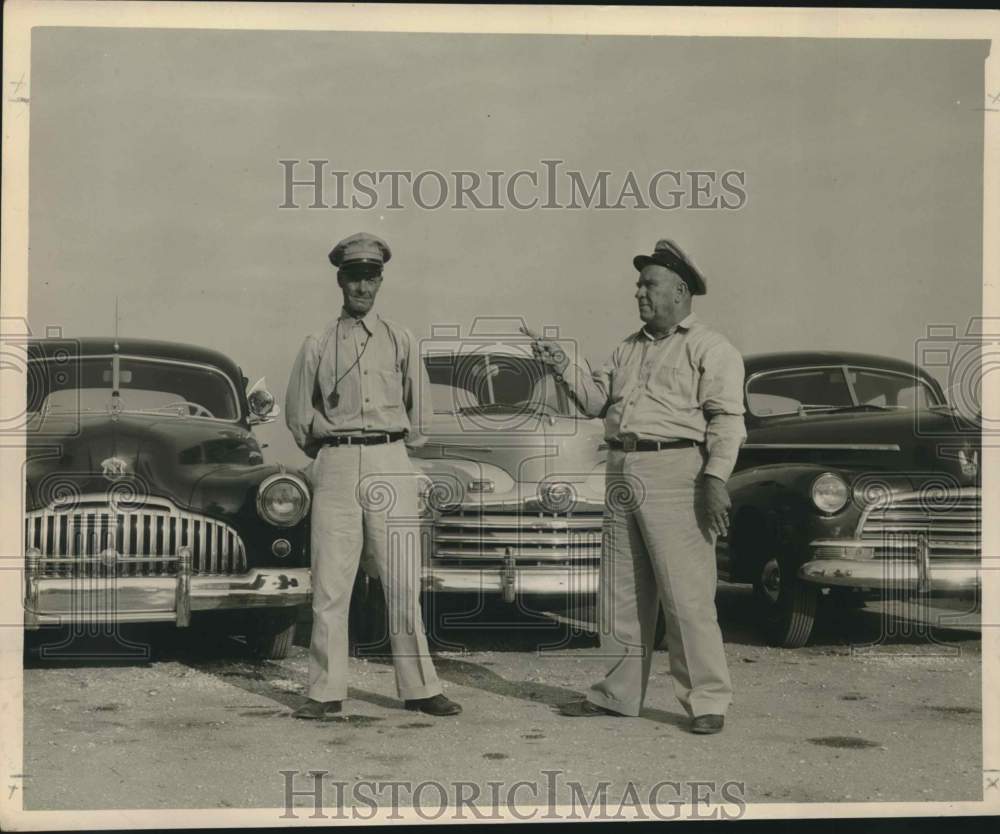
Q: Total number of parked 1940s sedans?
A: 3